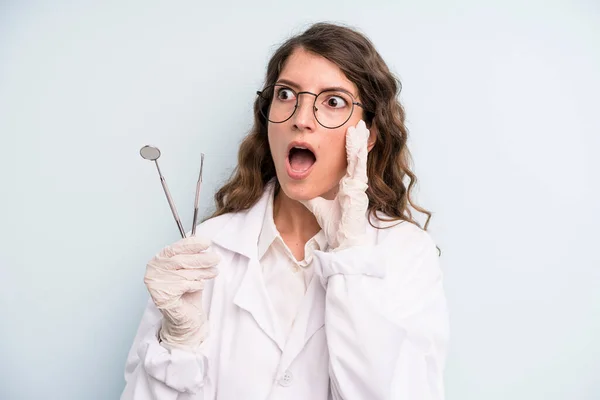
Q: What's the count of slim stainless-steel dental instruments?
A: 2